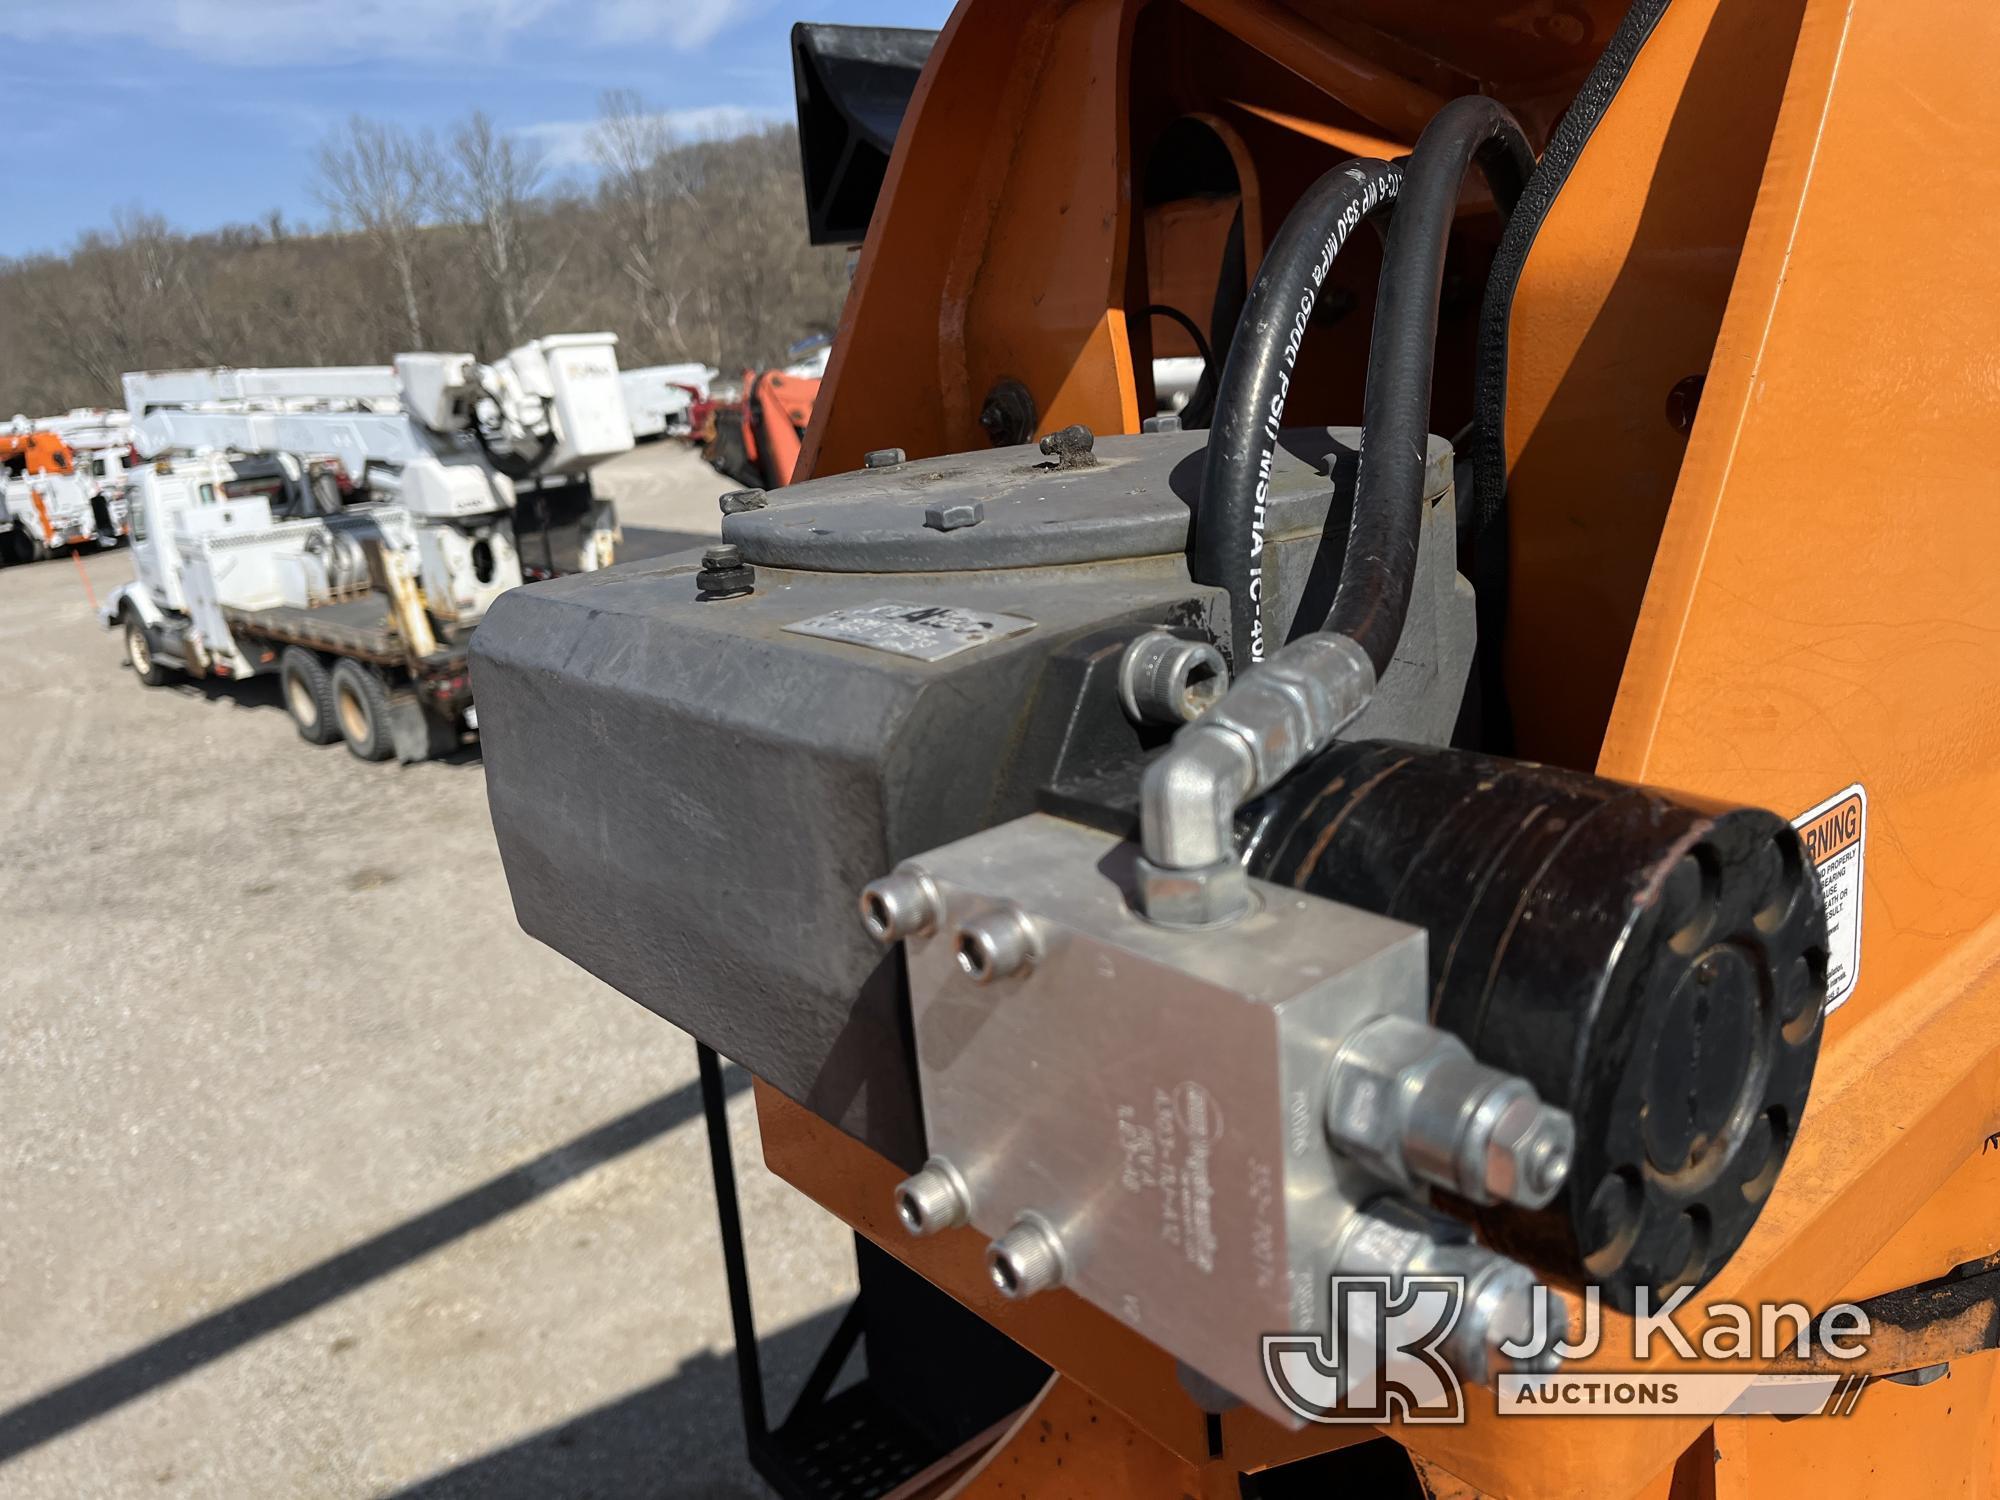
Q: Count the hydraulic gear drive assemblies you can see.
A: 1